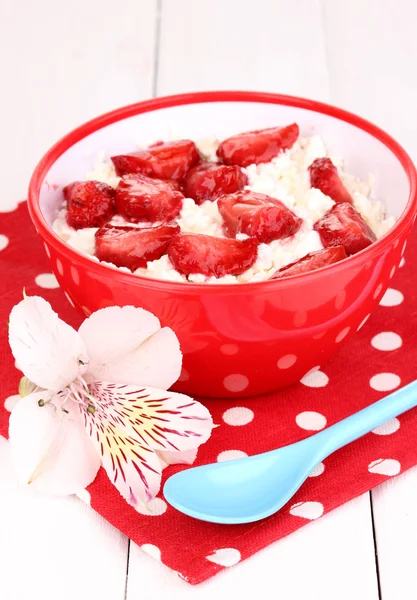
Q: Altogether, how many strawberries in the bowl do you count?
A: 11